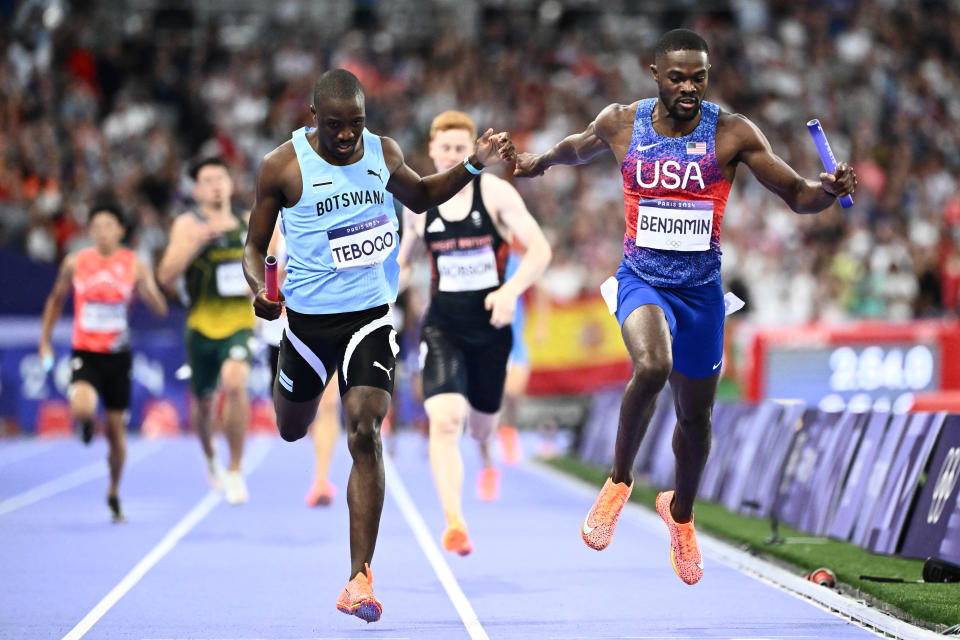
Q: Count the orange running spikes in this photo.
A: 7